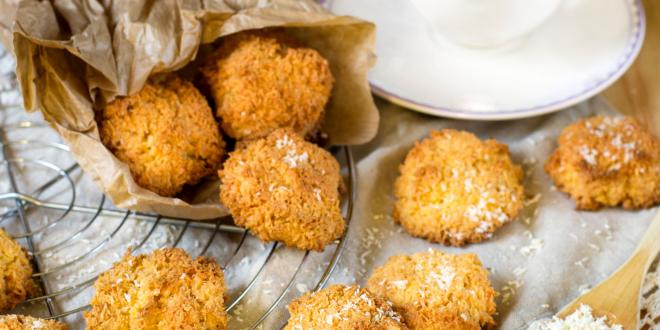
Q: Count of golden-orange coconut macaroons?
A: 10